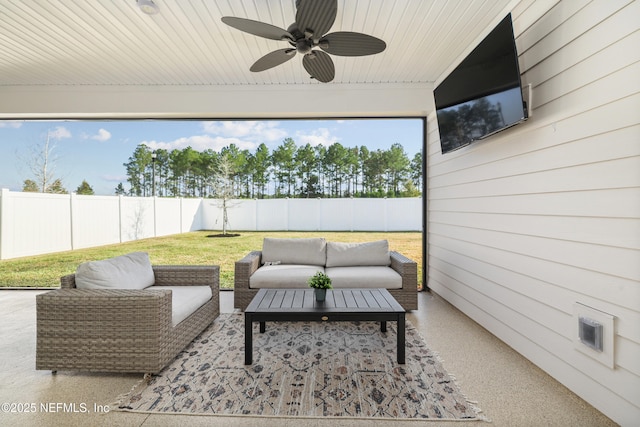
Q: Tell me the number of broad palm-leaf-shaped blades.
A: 5